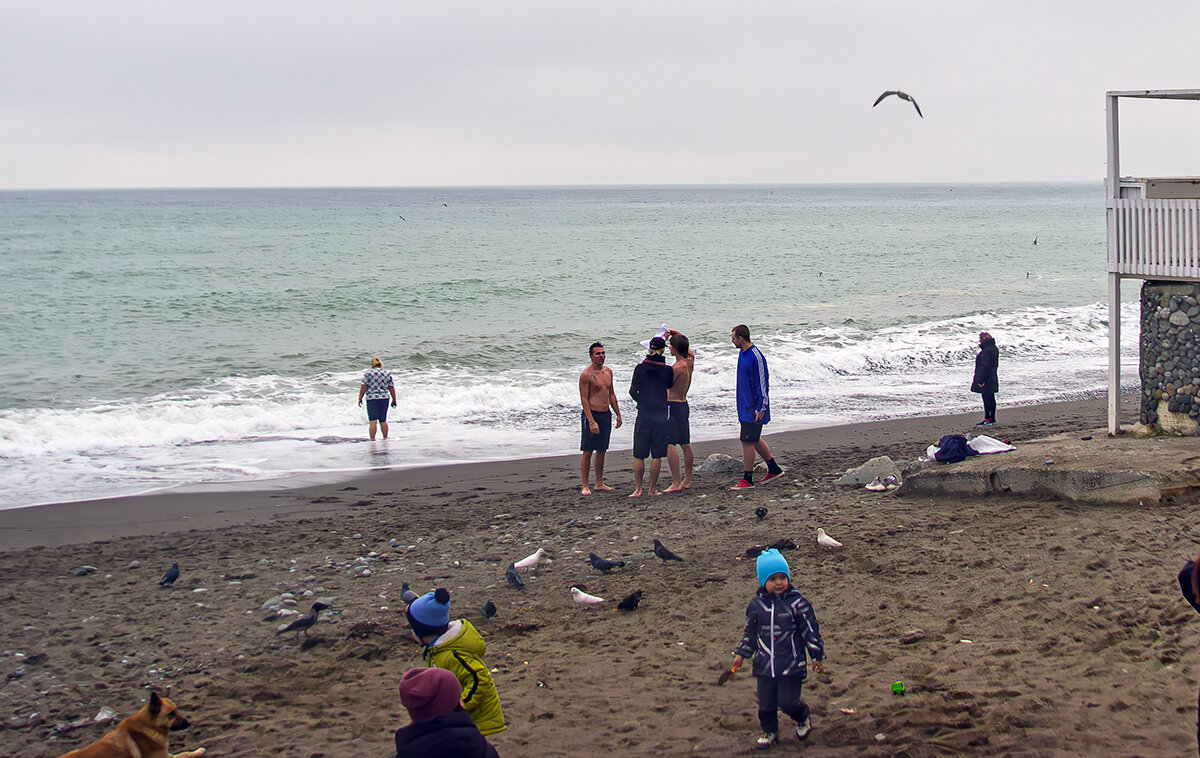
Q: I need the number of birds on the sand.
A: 12